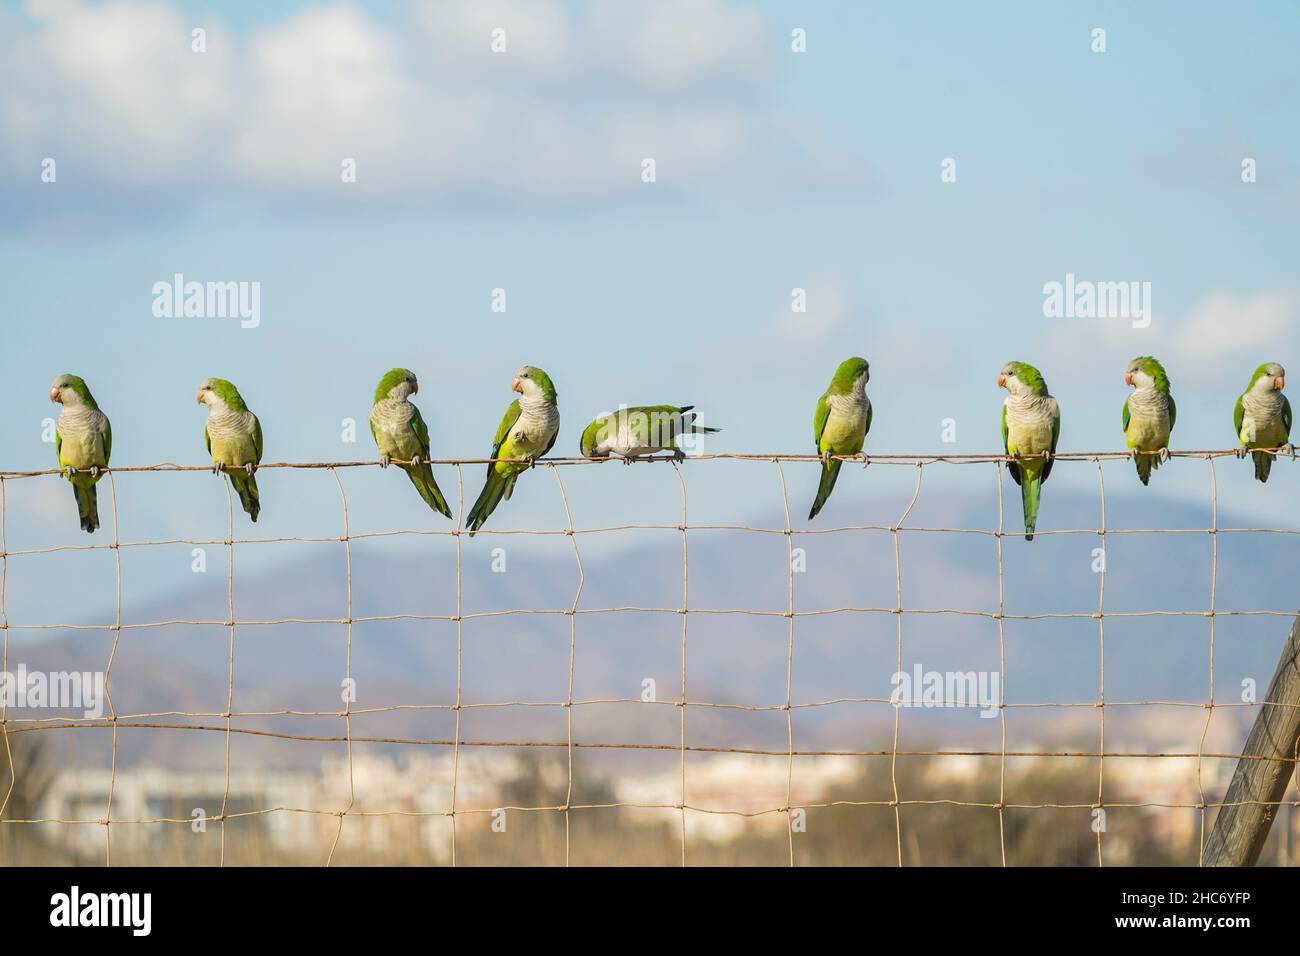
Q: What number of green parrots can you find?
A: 9